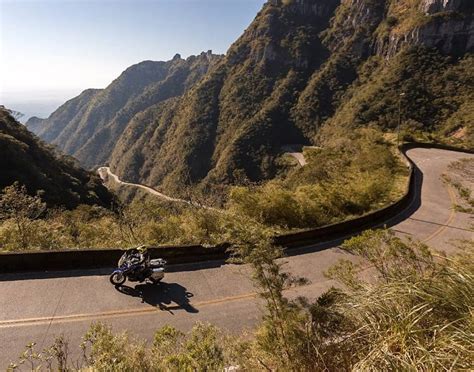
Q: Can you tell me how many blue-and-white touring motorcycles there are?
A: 1